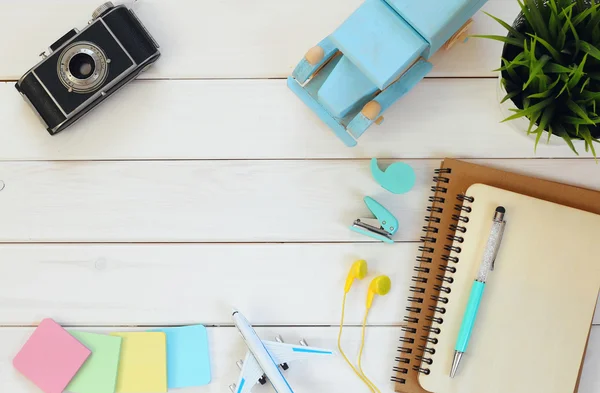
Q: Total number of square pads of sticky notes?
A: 4